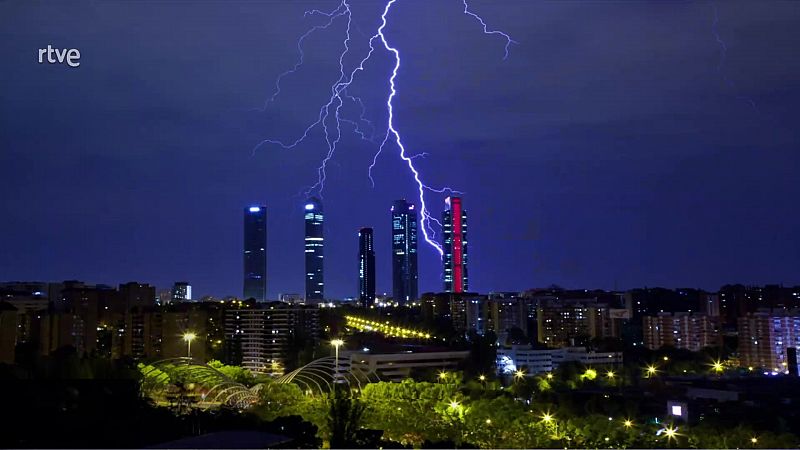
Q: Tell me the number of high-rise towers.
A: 5